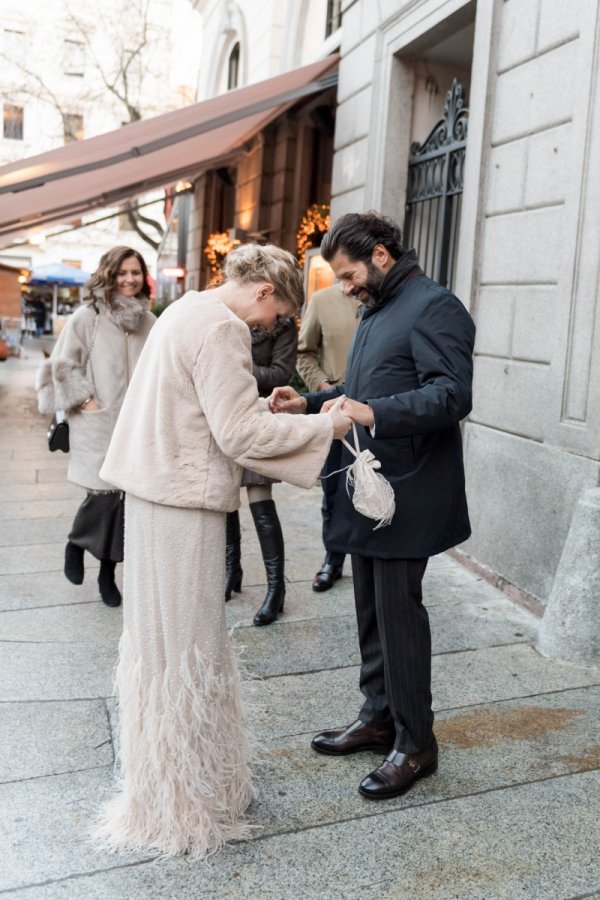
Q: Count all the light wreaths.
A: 2